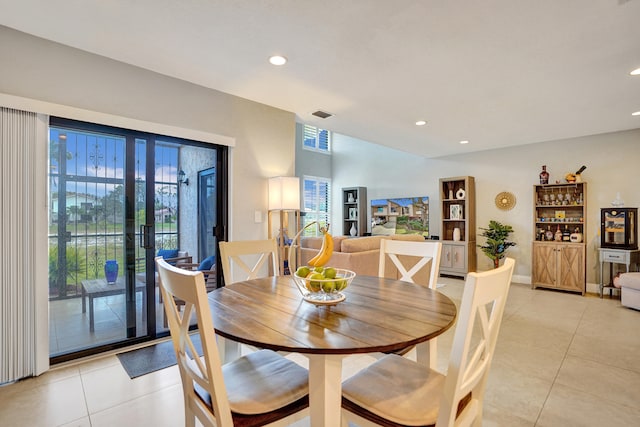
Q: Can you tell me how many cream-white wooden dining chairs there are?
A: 4